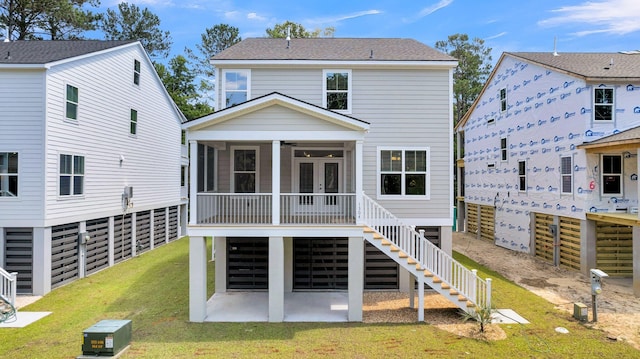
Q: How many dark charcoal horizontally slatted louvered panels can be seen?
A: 11